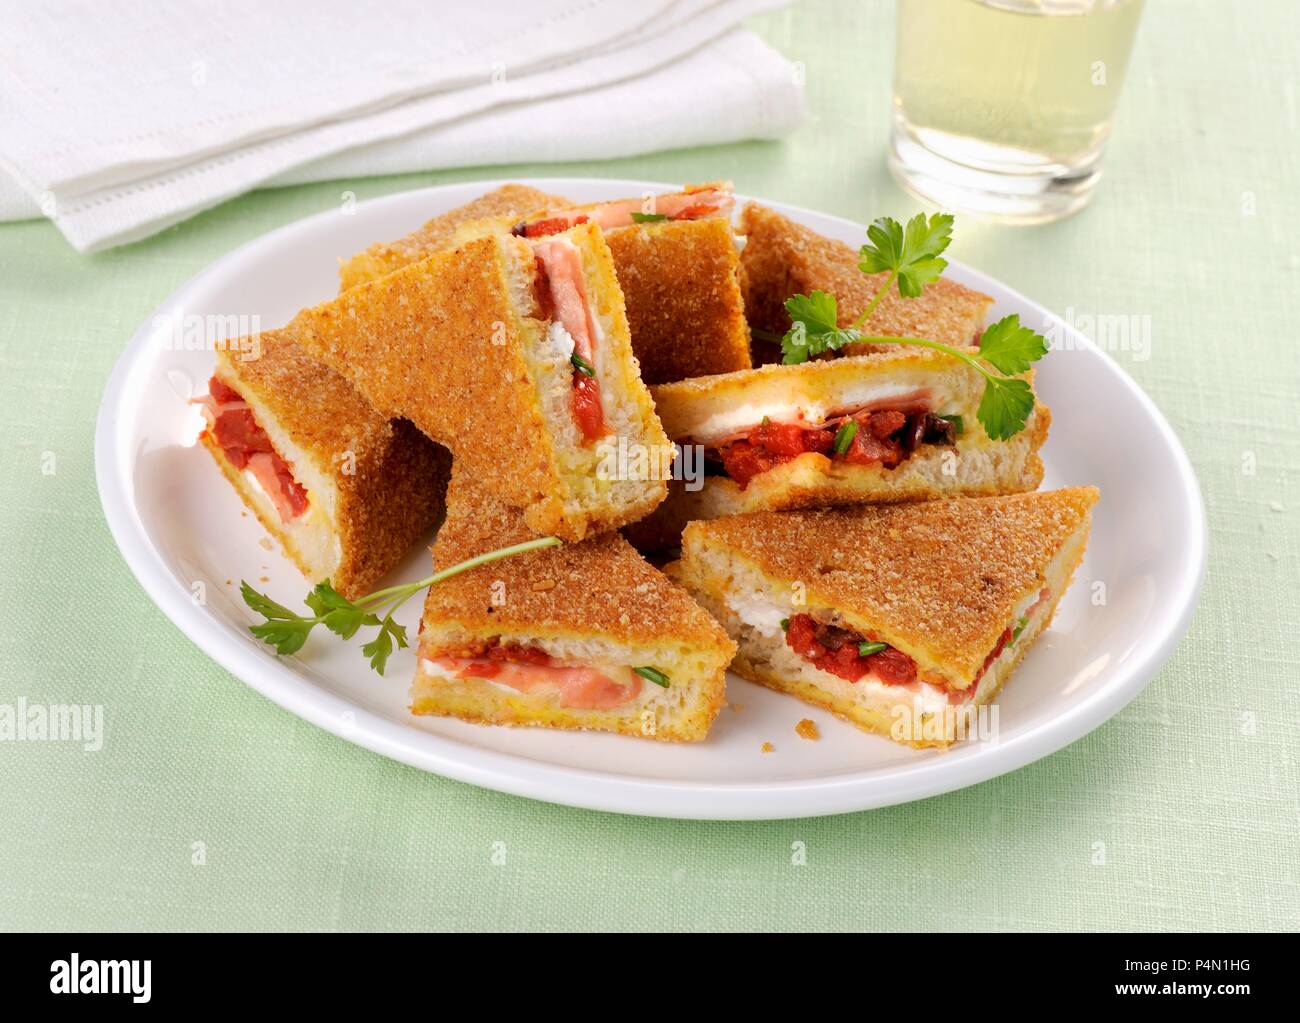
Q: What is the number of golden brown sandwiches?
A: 8